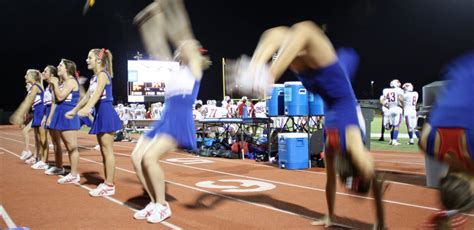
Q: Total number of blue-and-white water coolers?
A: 4